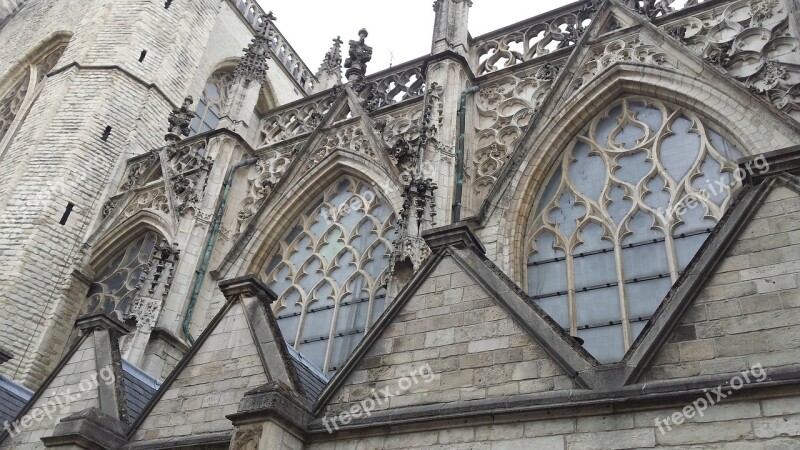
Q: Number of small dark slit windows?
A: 4